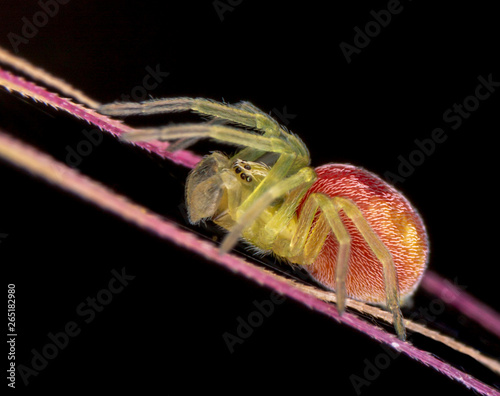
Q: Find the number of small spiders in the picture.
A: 1